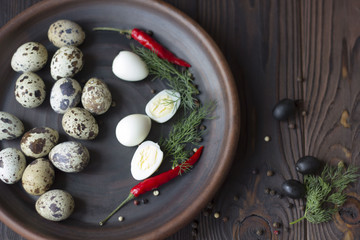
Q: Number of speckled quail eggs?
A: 13